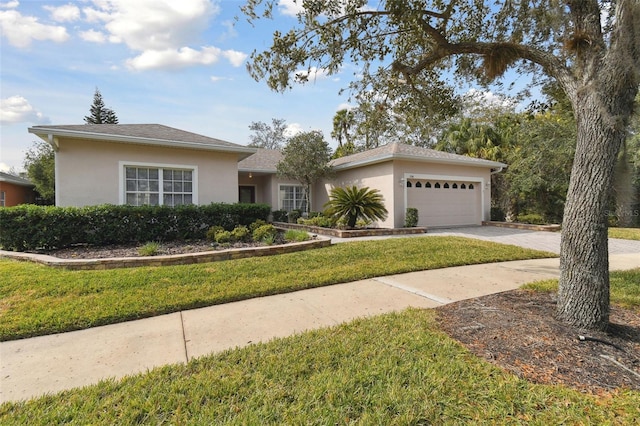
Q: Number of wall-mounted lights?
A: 2